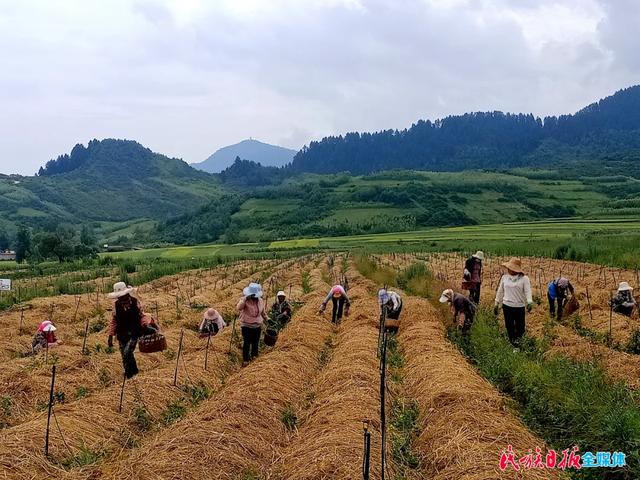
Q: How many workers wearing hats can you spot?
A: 12